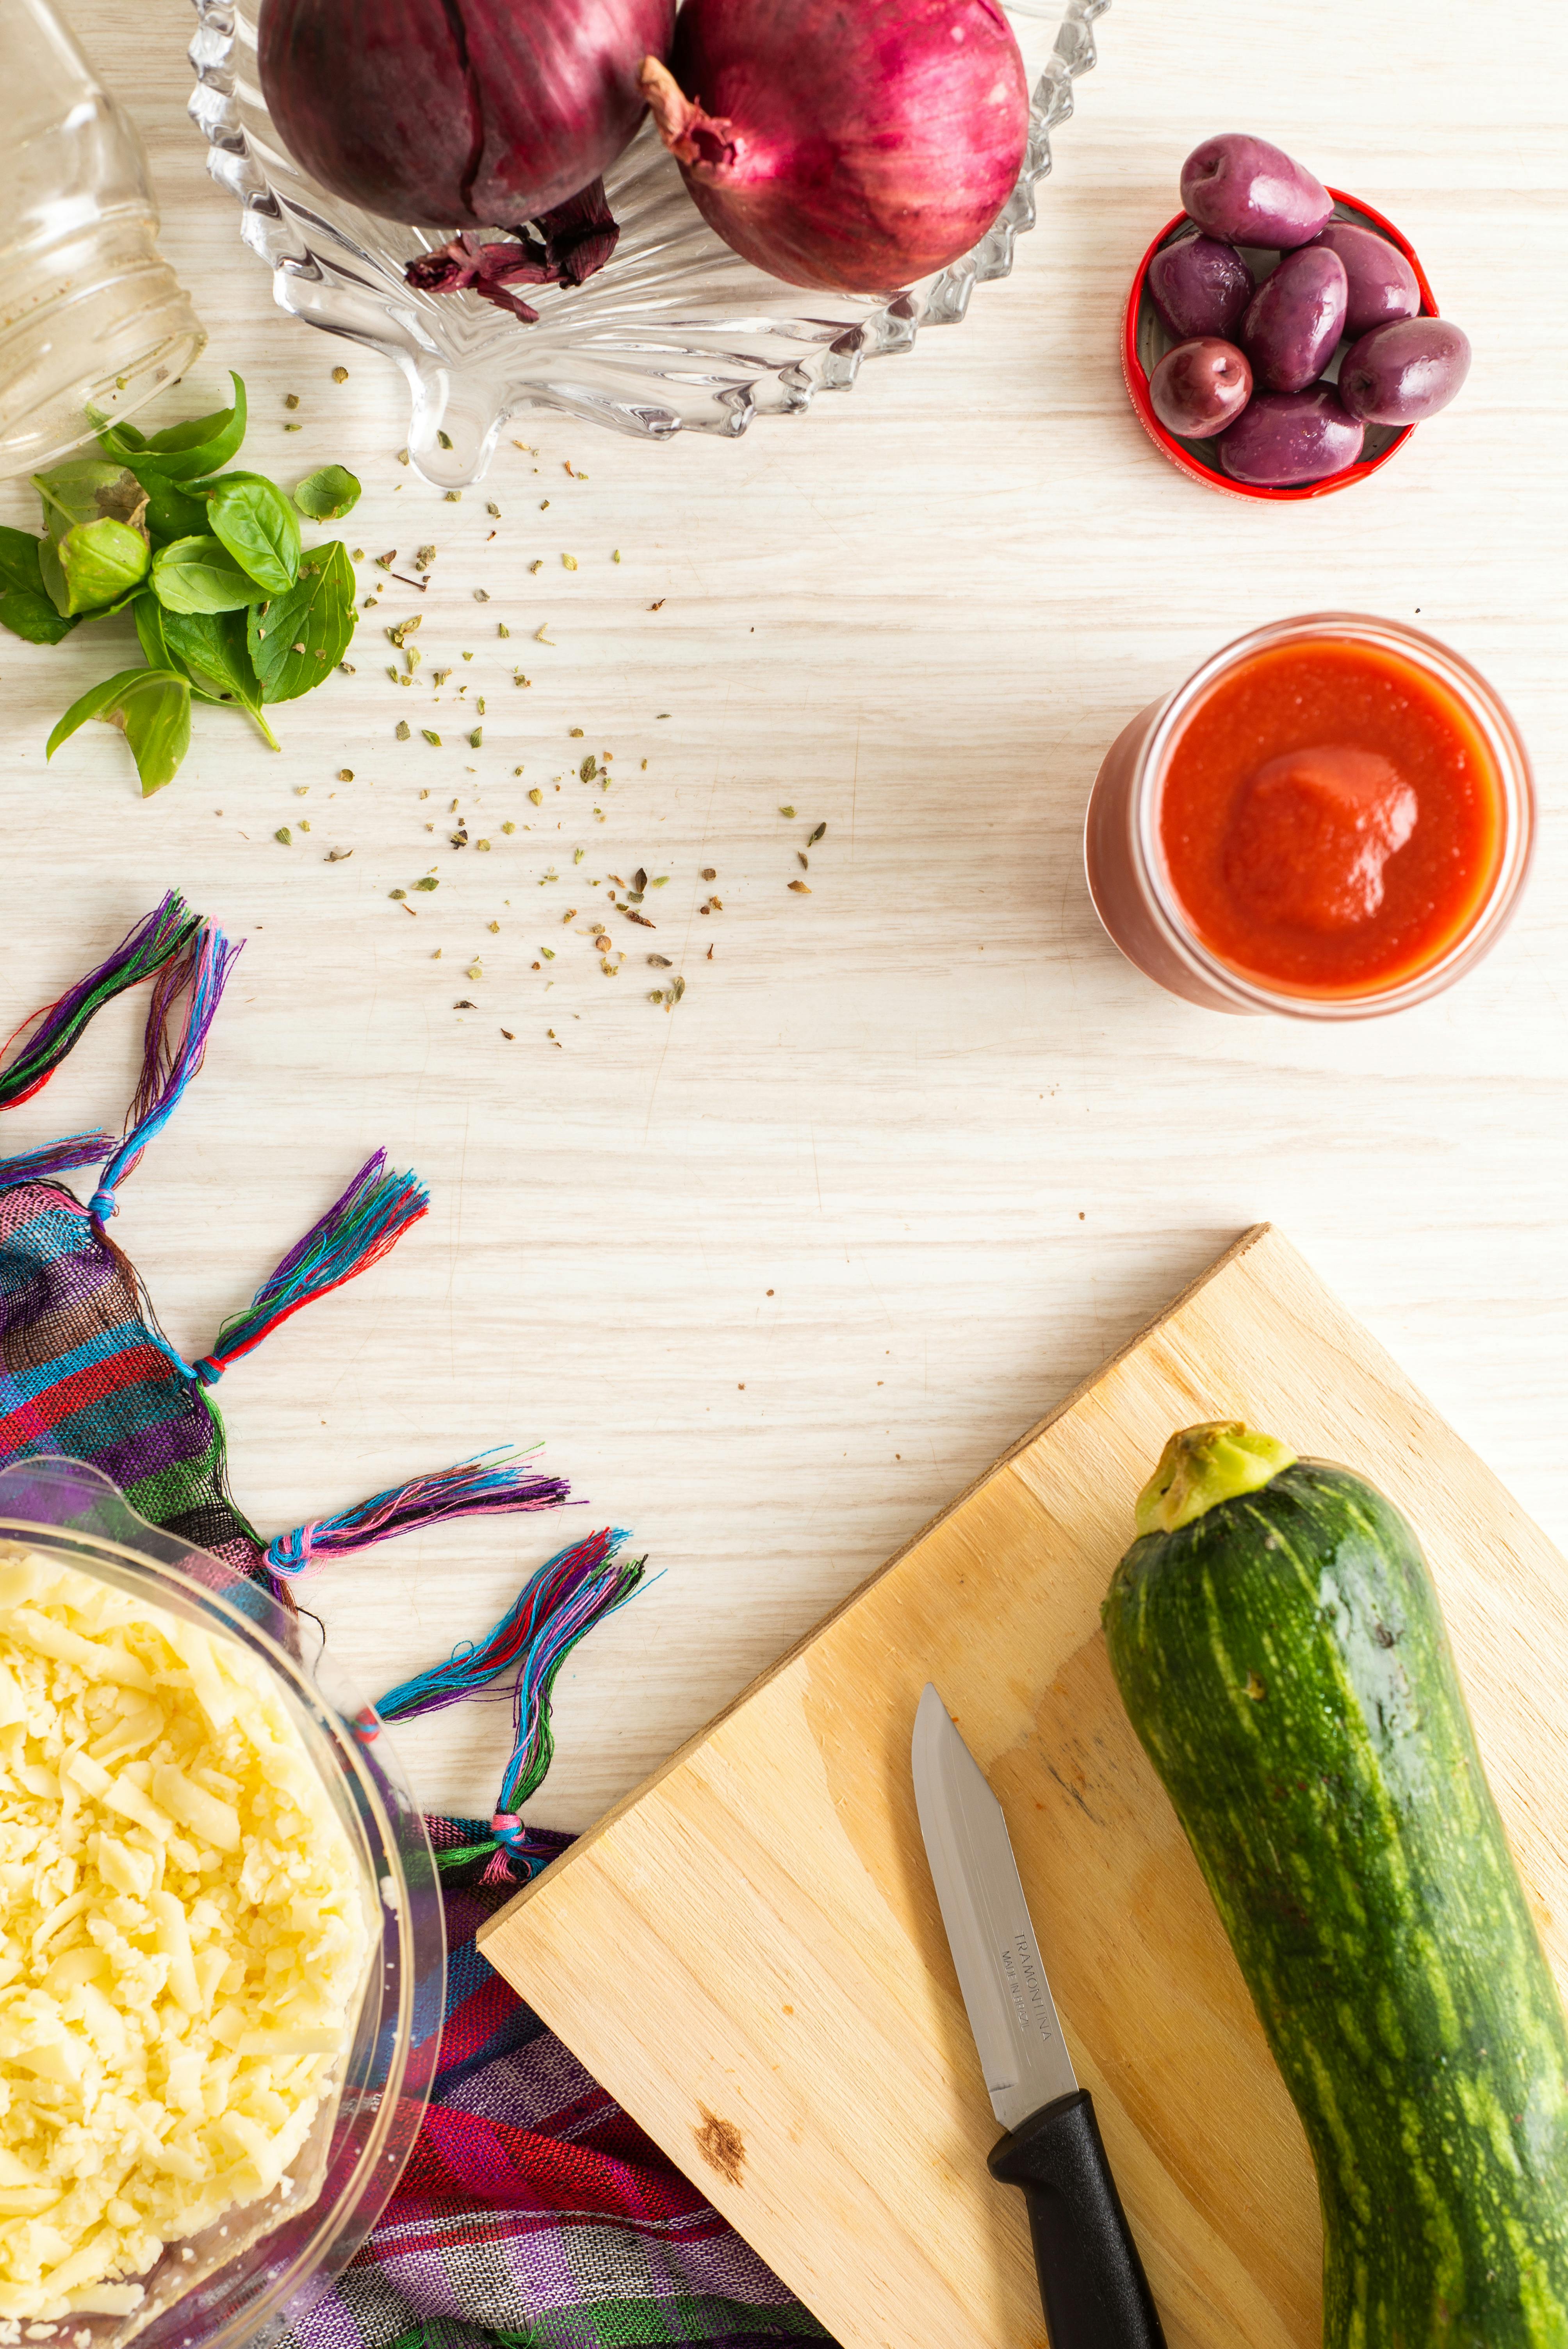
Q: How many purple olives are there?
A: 7